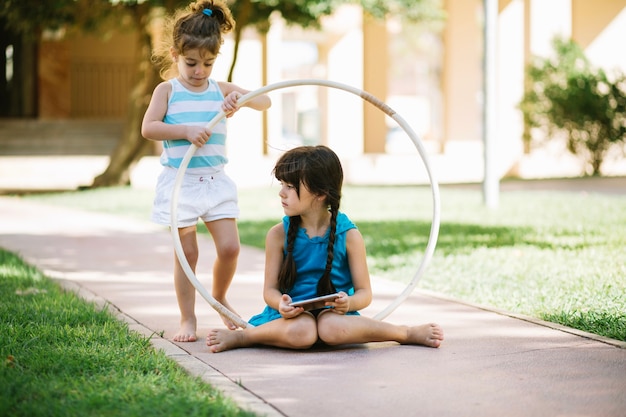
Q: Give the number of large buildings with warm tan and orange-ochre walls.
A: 1